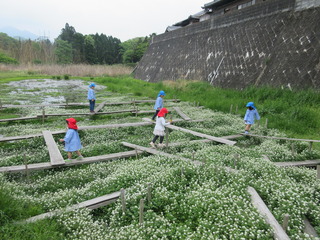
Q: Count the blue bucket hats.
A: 3